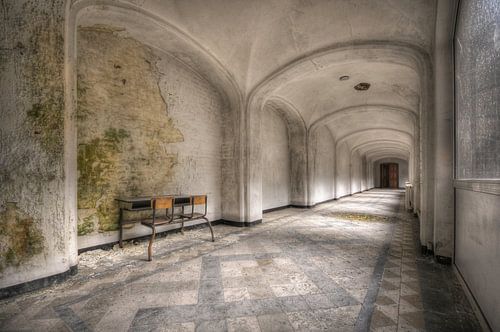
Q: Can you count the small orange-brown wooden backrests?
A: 2